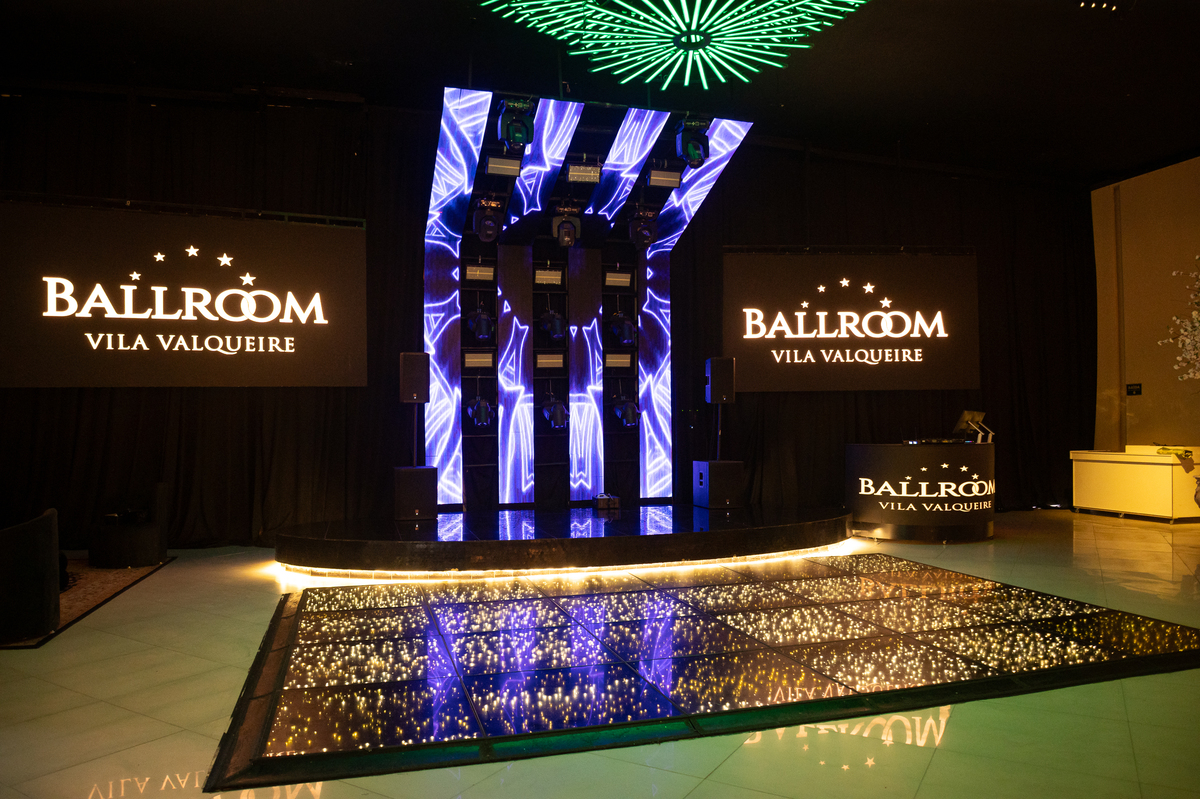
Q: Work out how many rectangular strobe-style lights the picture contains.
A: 9